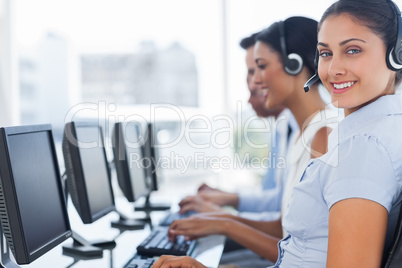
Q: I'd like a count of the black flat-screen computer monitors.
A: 4